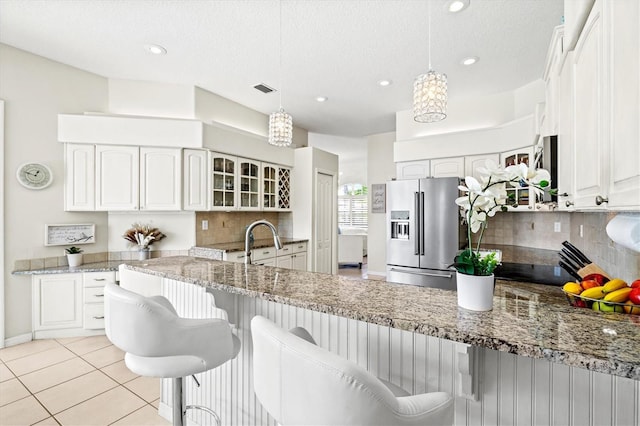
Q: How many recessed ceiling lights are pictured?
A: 5